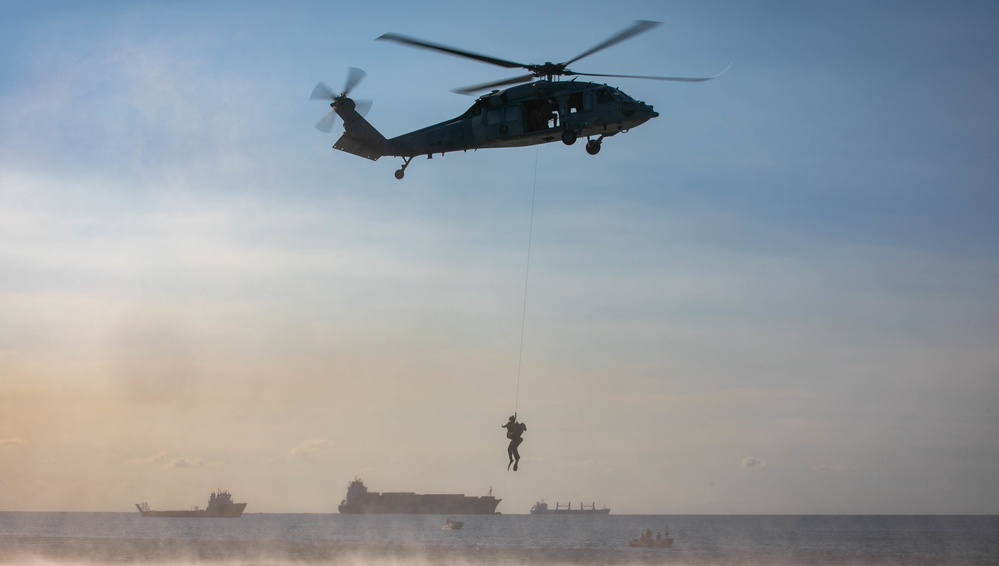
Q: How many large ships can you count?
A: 3